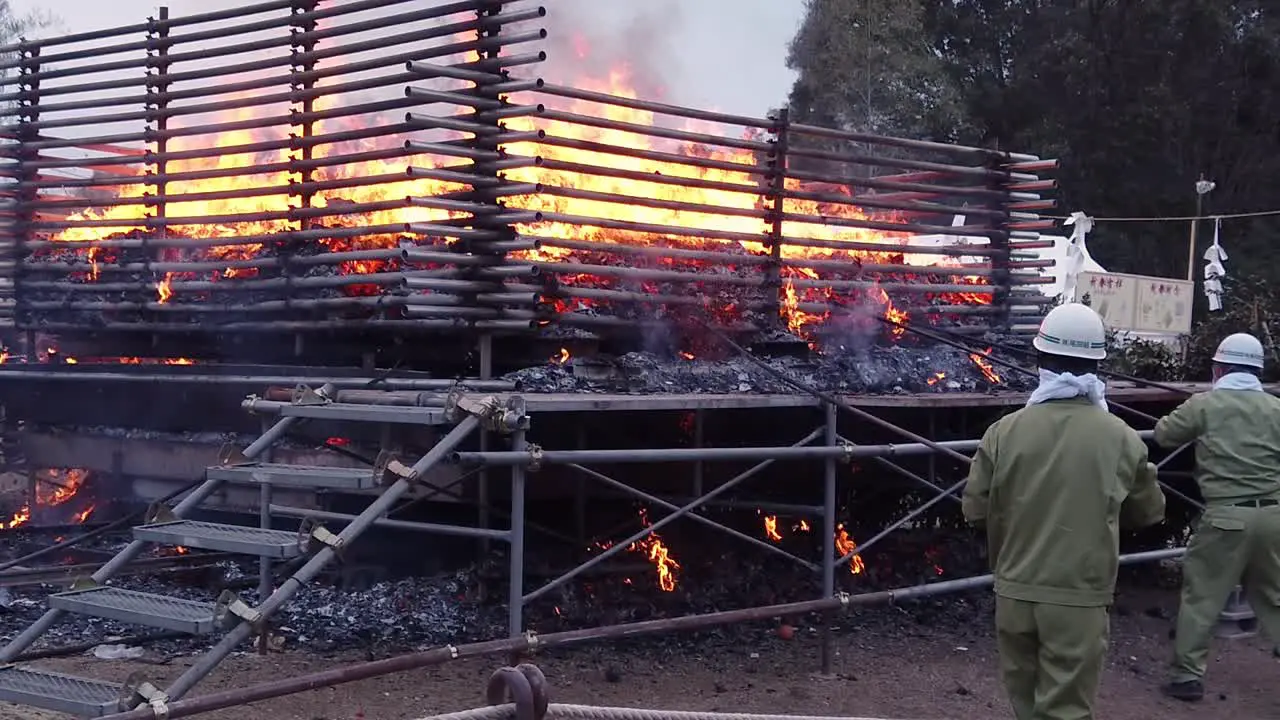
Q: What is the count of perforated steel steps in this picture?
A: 5